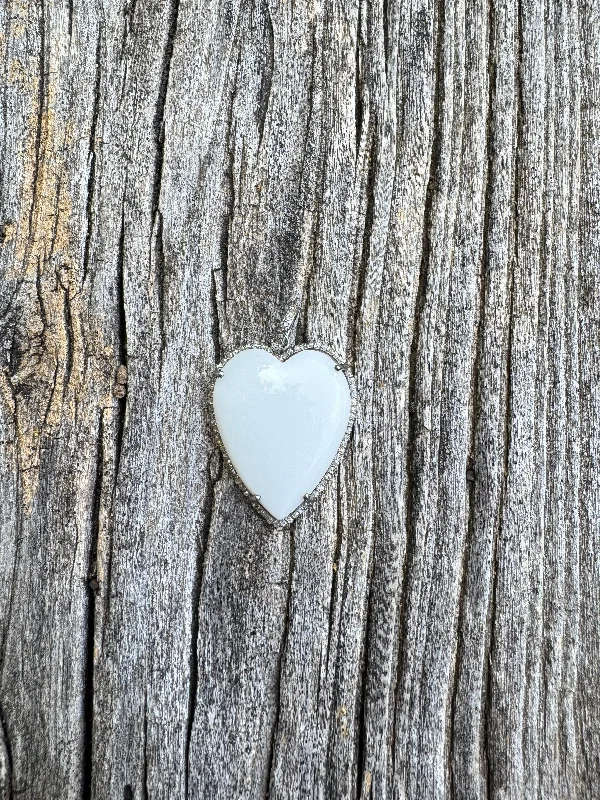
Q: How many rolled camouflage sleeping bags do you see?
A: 0